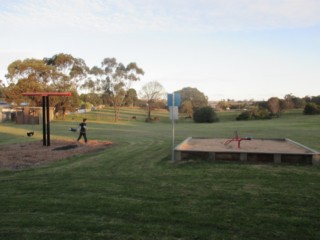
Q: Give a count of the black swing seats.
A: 2